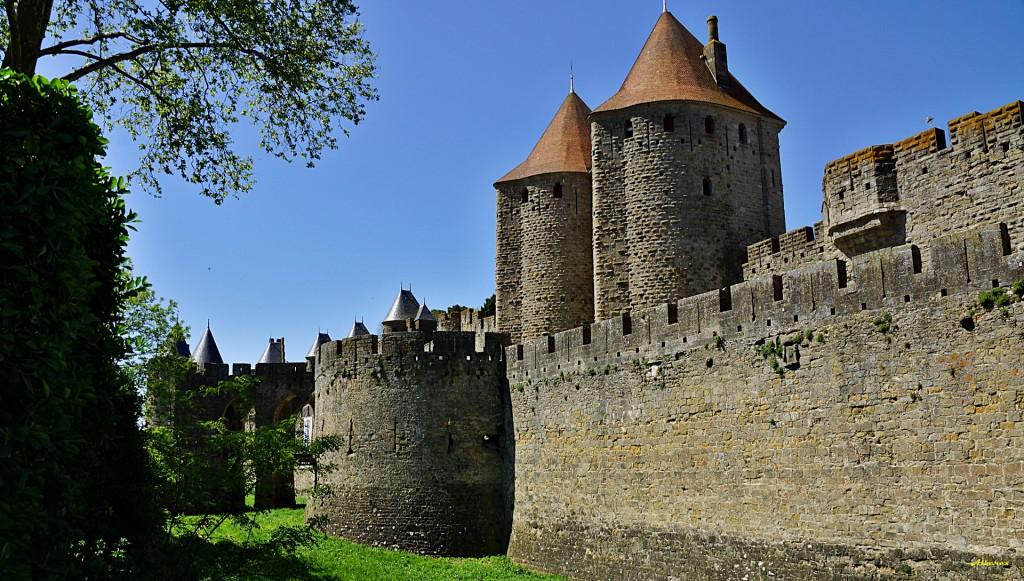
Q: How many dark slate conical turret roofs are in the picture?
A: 7